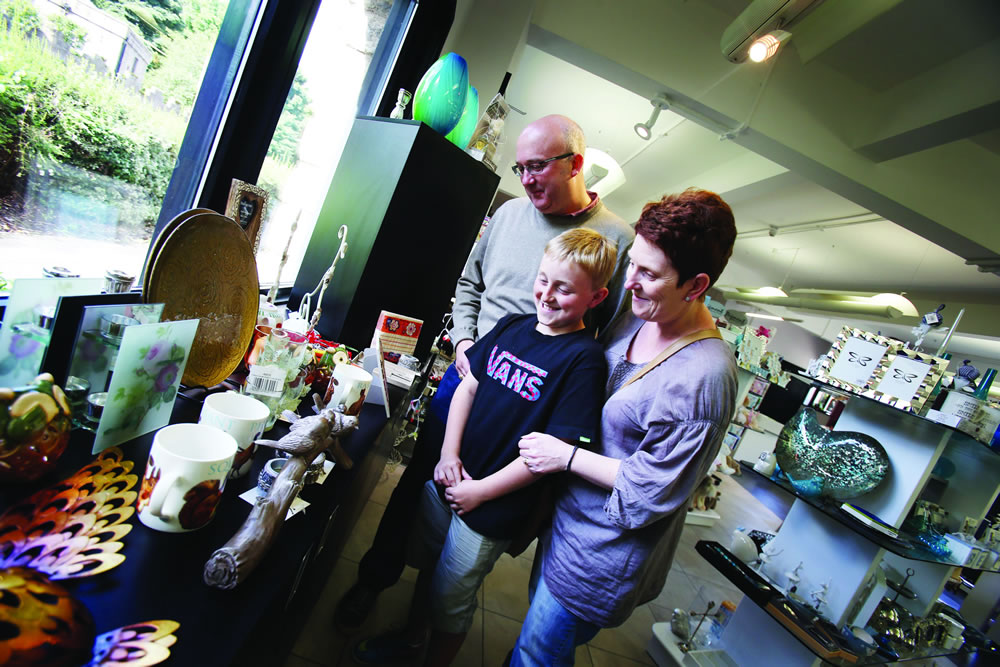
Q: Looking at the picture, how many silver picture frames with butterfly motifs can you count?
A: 2